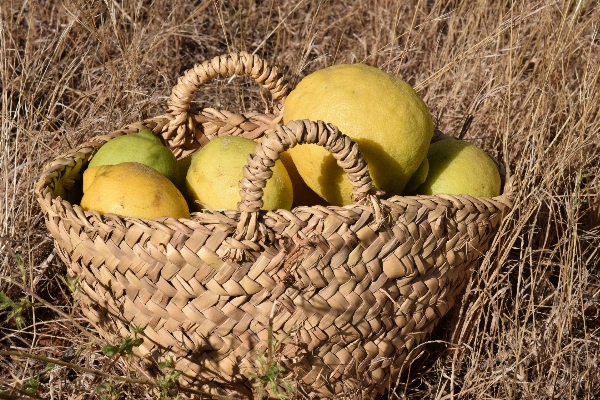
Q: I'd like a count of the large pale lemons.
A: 1